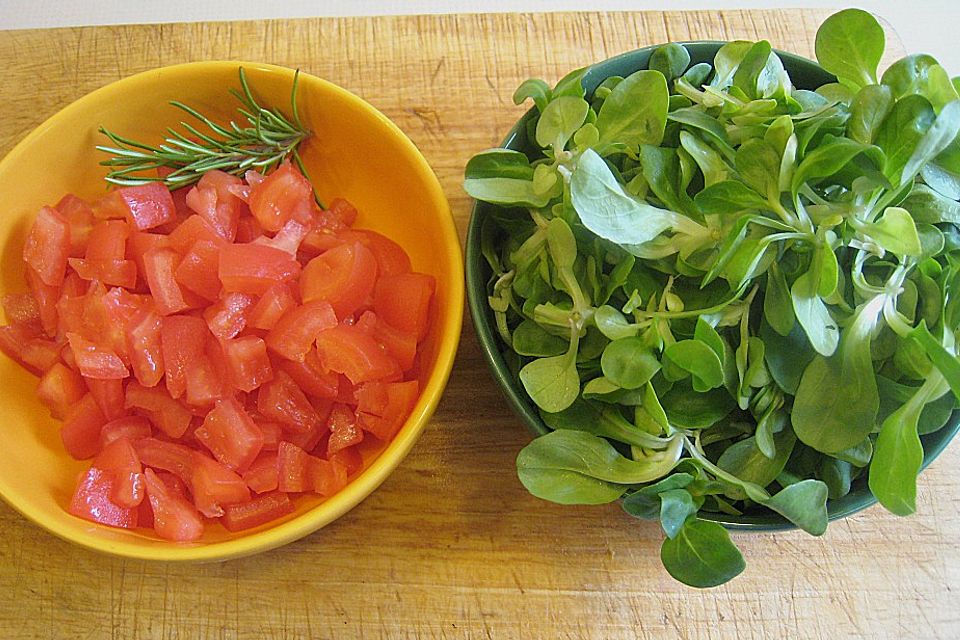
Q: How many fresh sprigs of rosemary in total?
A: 1